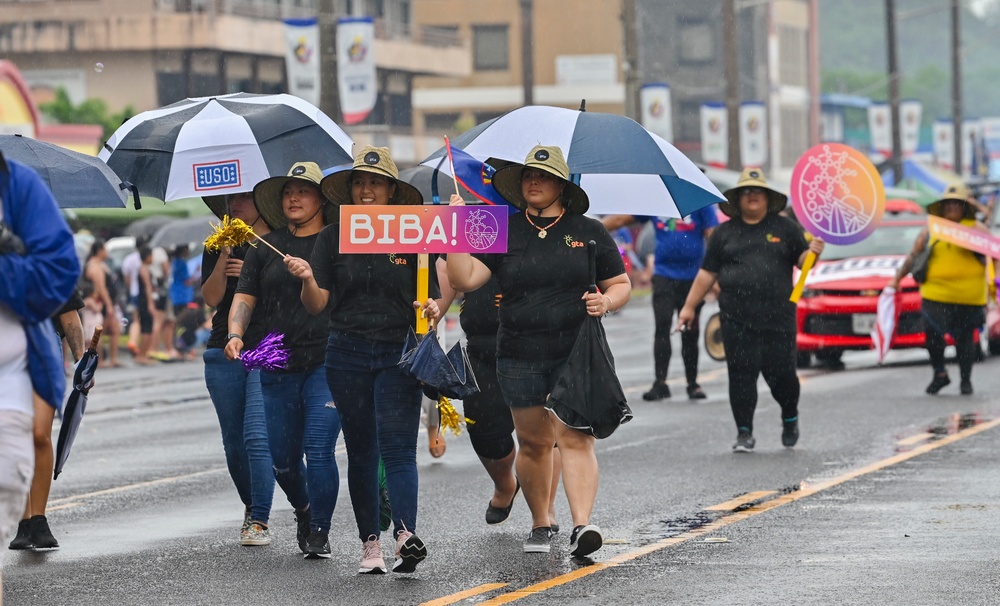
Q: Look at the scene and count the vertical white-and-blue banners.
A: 9